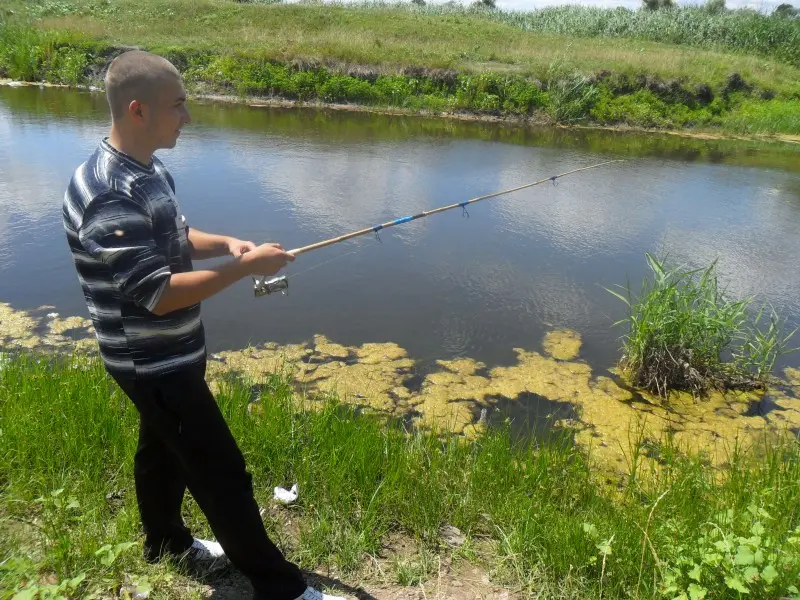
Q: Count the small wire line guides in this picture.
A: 3